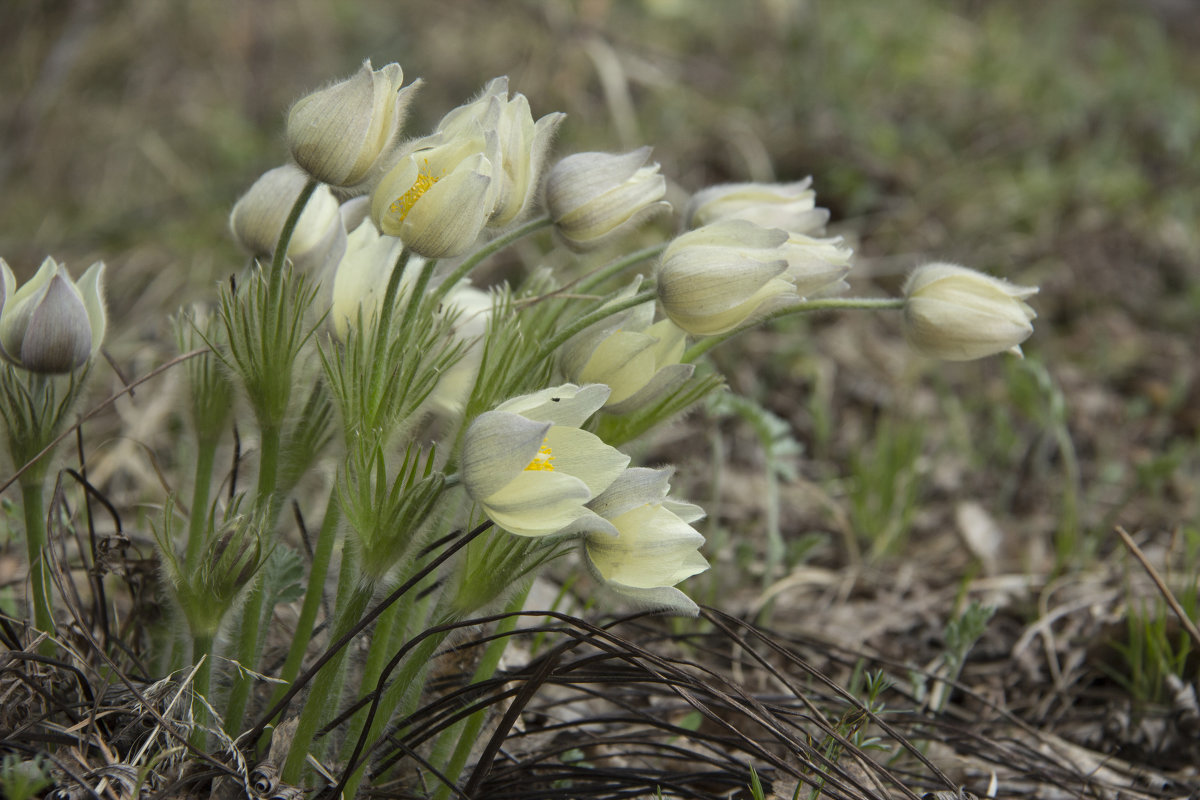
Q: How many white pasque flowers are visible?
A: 15